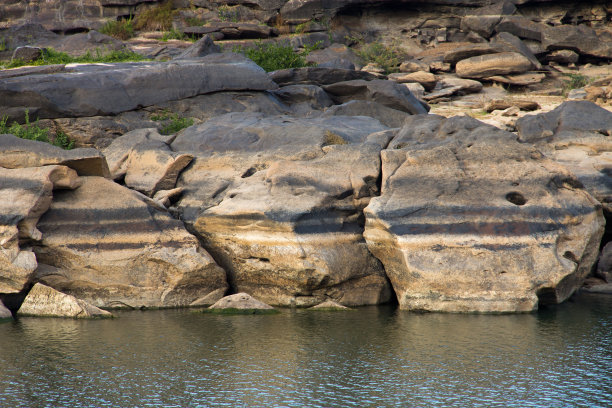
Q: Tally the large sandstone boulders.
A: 3